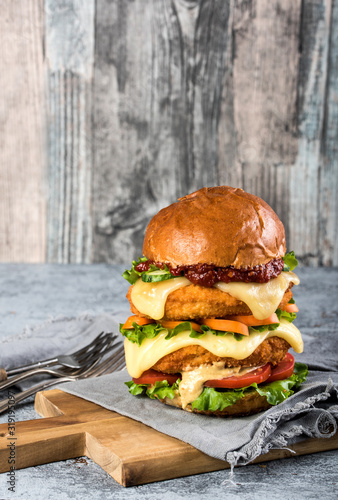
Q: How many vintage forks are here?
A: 3